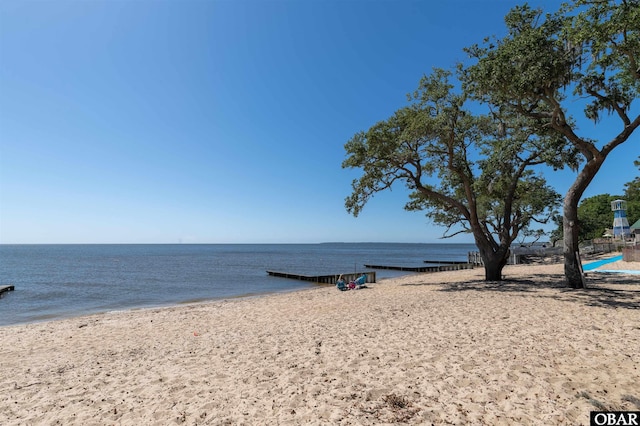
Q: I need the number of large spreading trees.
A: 2